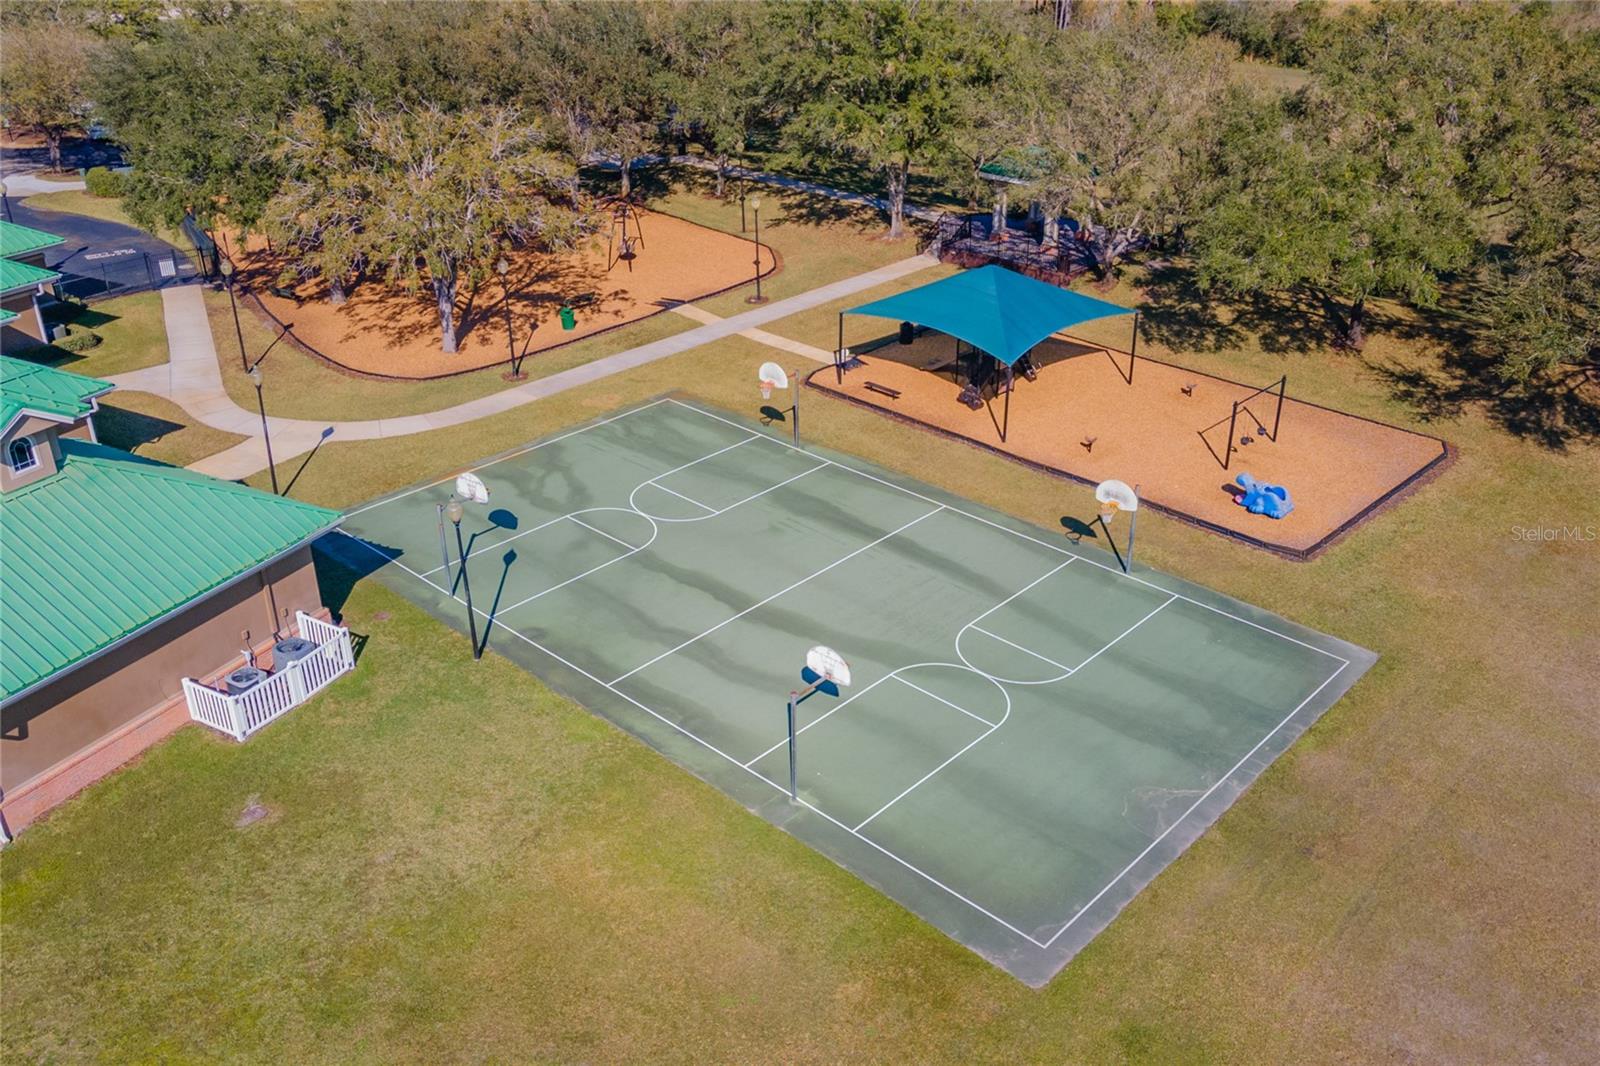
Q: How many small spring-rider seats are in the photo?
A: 2